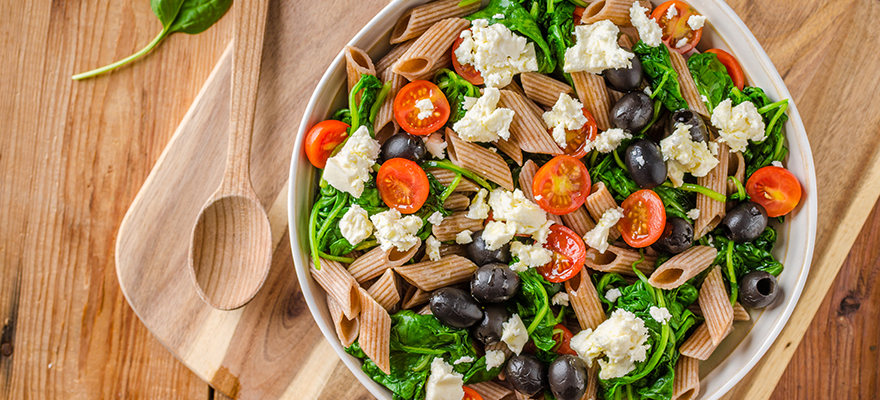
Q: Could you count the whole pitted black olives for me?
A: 14